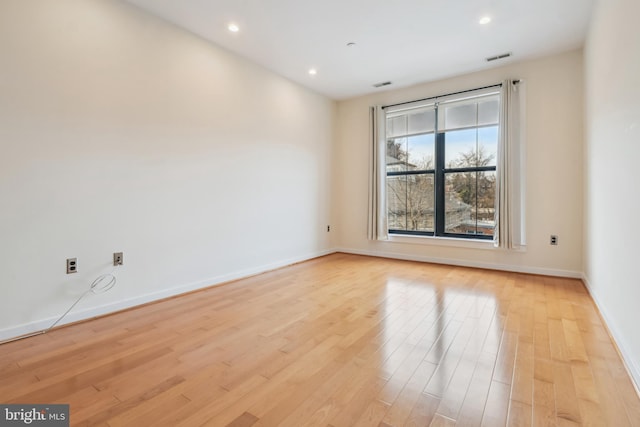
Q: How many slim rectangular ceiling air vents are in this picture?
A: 2